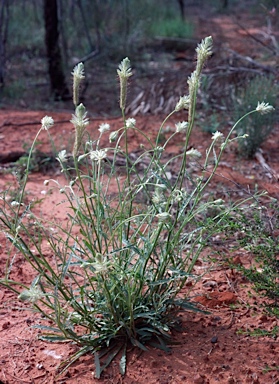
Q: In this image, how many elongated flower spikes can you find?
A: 5